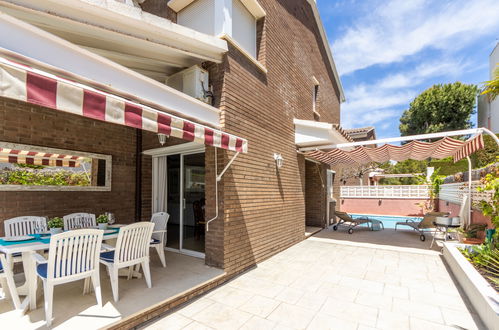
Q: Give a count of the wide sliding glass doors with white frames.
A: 1